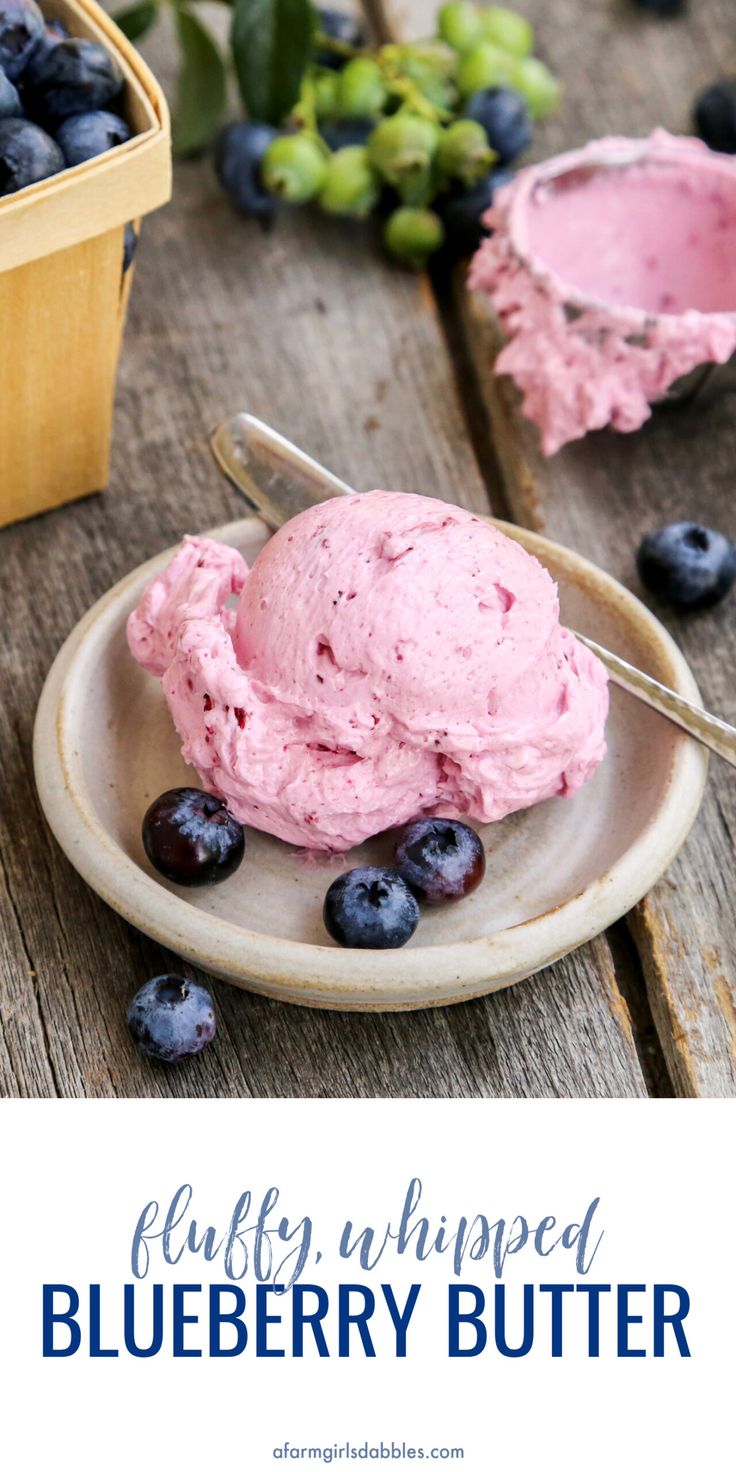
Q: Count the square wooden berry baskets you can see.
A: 1